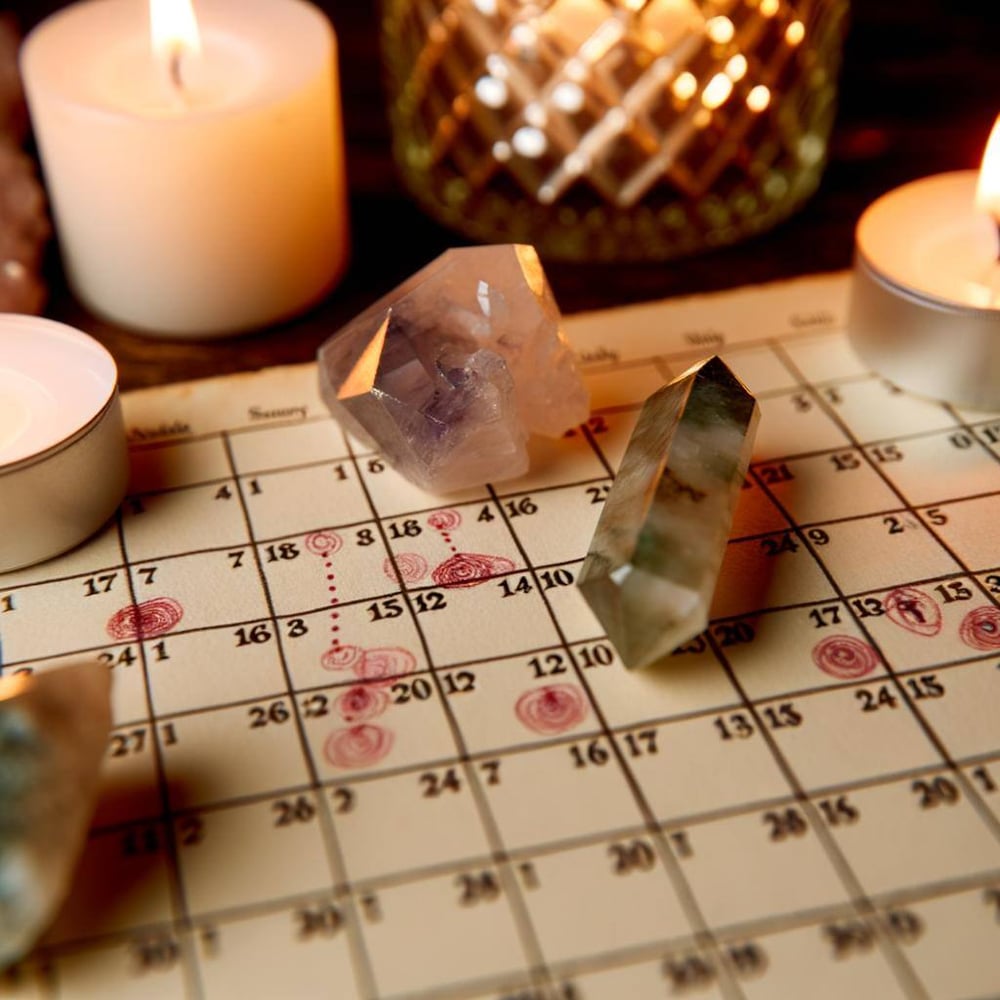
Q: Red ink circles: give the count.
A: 13